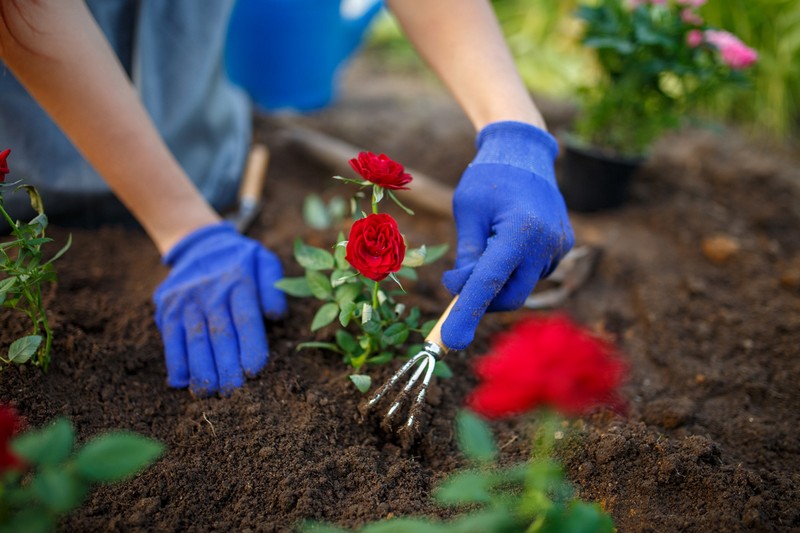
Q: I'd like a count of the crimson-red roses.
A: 5